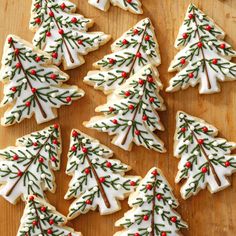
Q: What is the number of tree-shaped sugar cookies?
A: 11